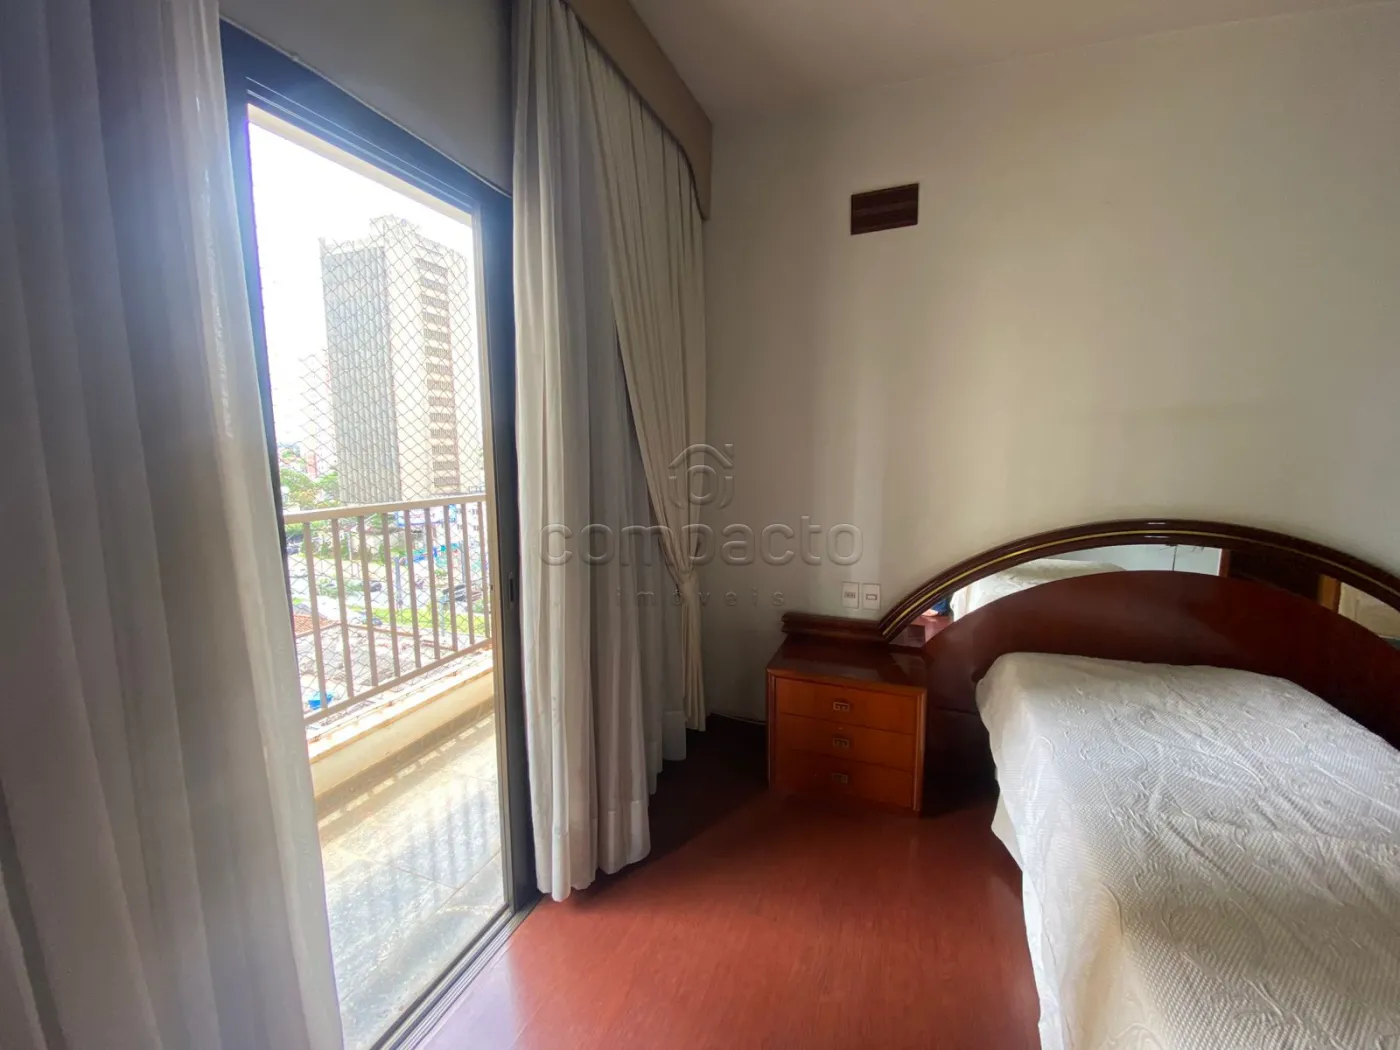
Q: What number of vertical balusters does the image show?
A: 9